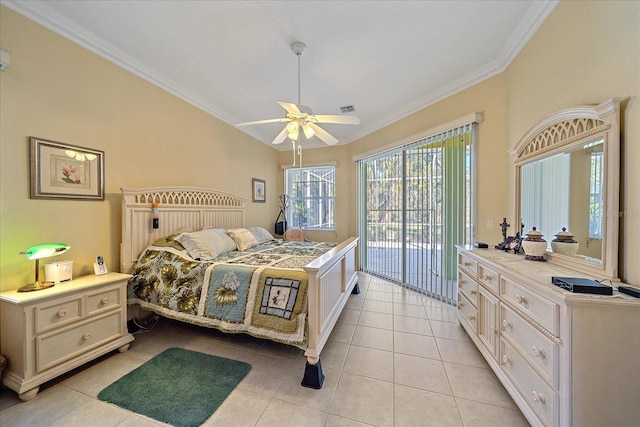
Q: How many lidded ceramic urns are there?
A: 1